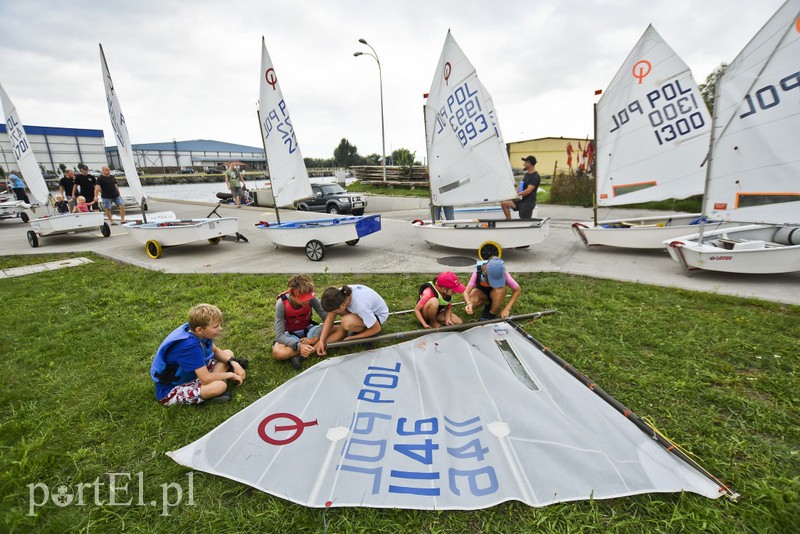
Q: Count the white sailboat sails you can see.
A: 7